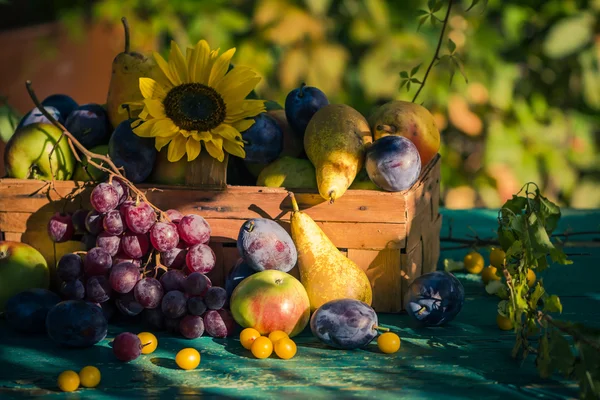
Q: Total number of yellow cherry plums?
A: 14